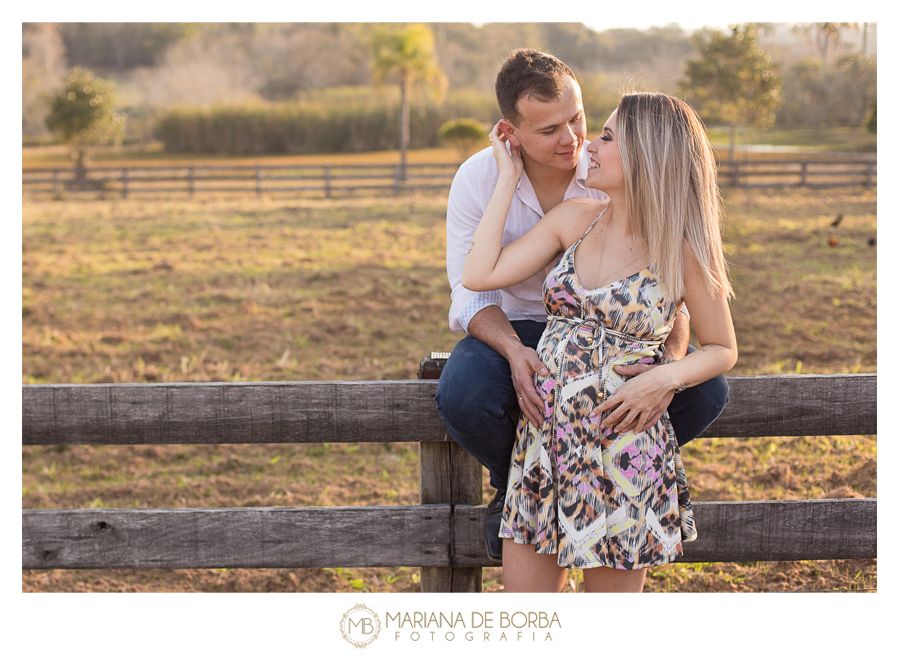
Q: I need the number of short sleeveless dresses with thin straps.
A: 1